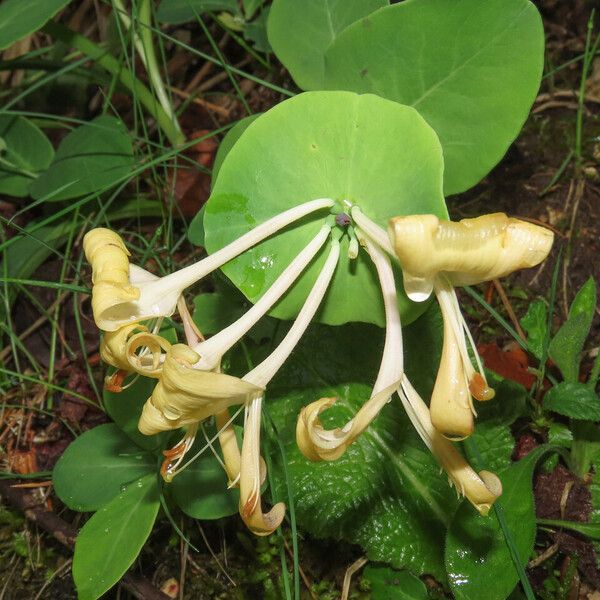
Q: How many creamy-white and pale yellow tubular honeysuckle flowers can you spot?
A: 5